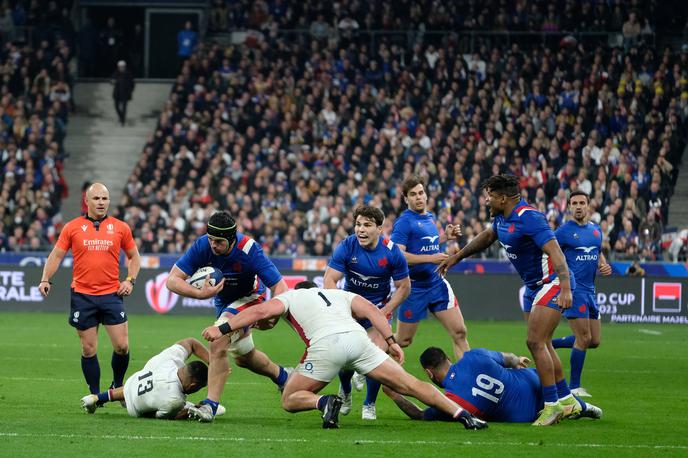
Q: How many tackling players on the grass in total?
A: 2